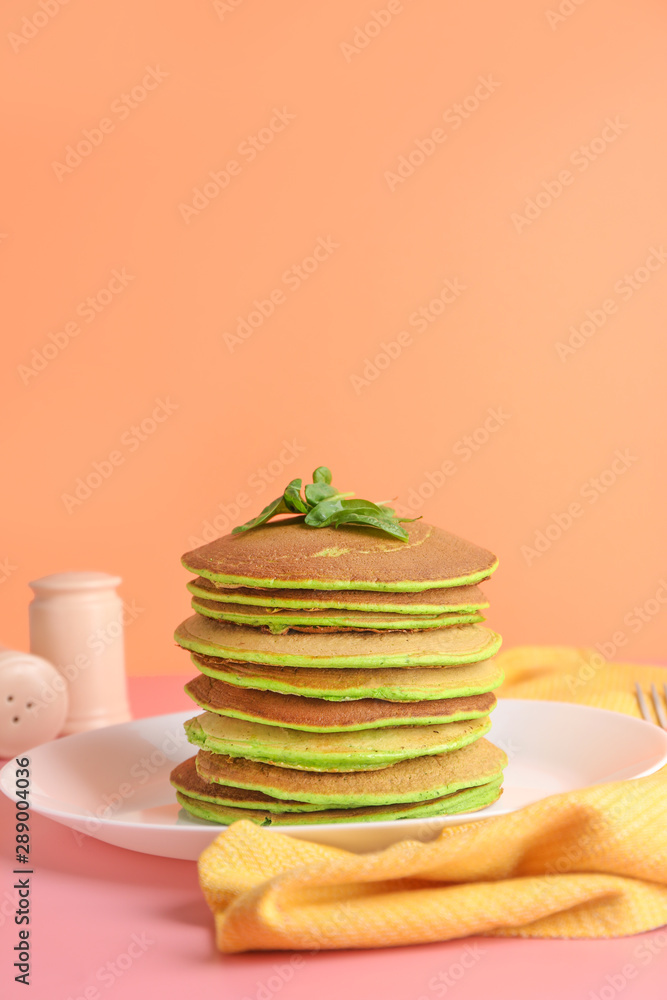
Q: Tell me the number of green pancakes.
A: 10